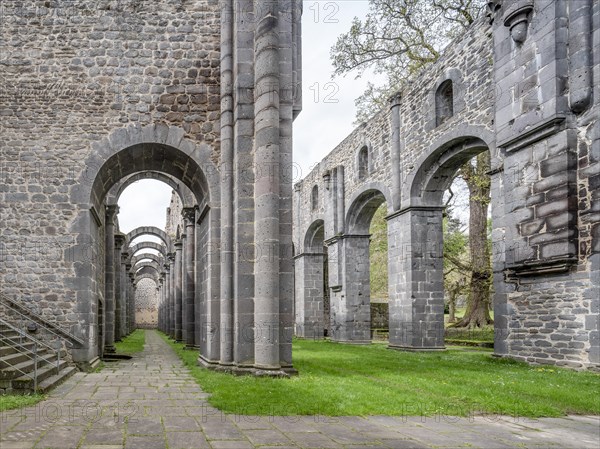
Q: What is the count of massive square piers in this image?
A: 3